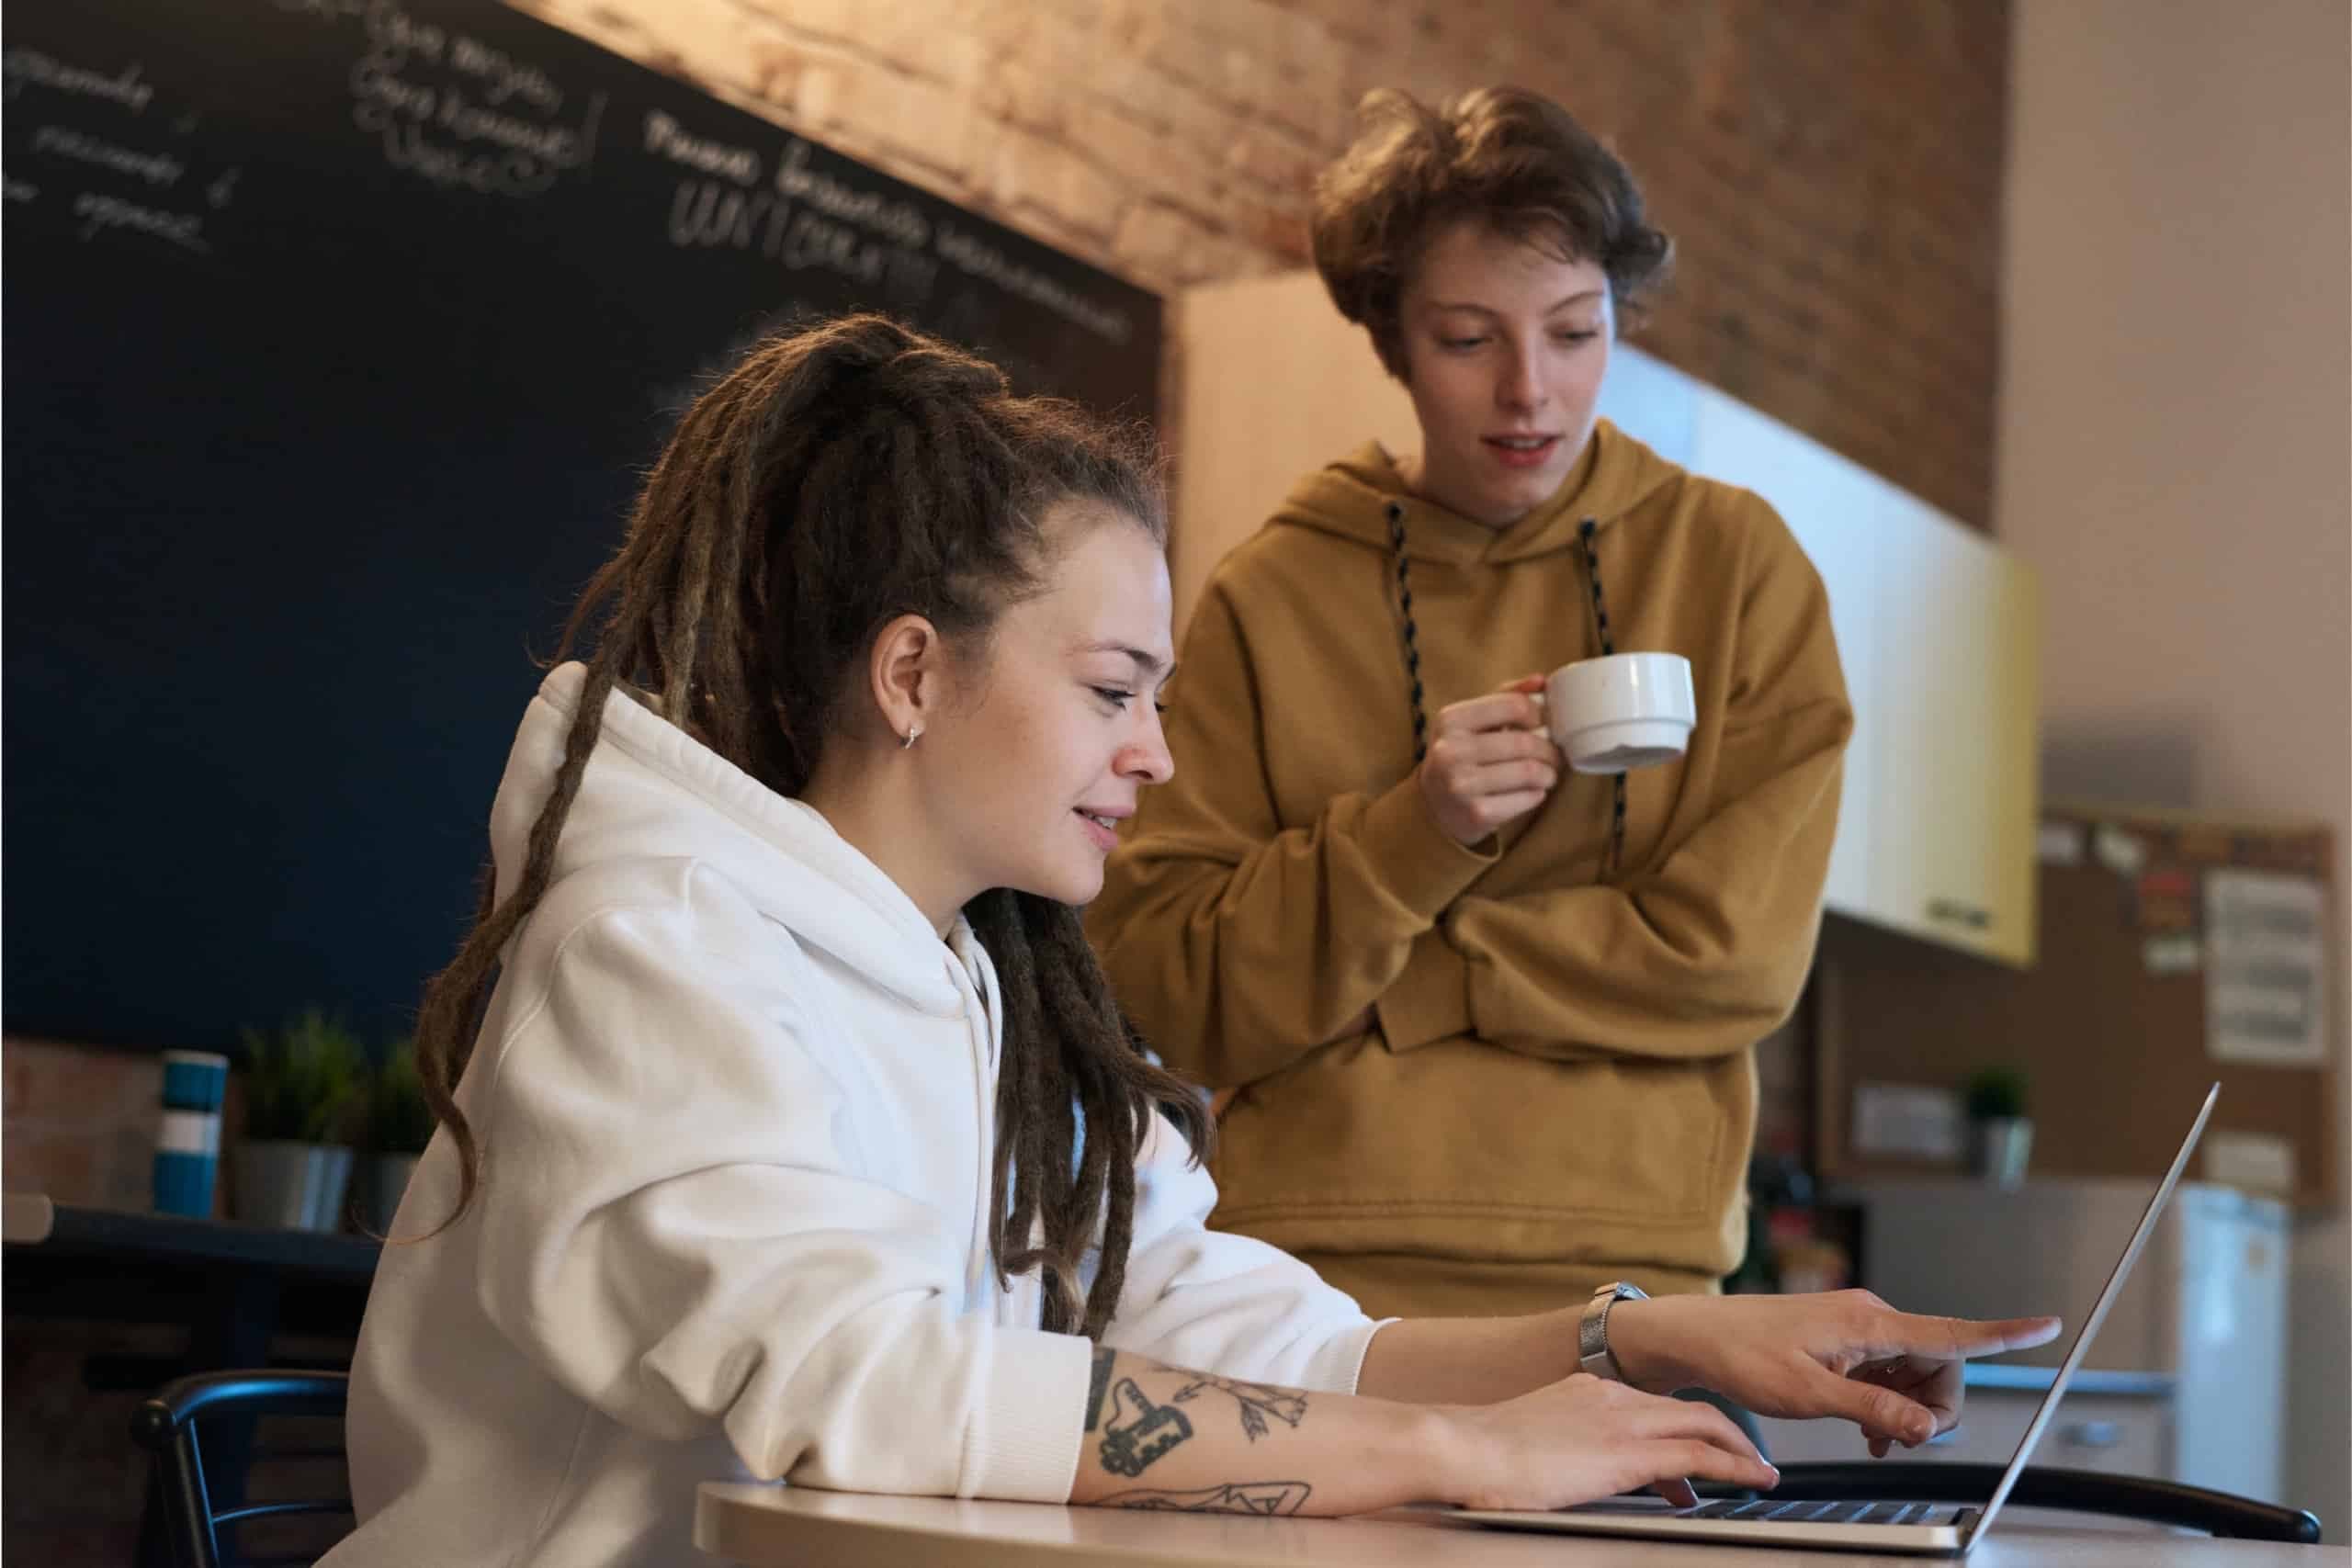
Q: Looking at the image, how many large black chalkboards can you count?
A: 1